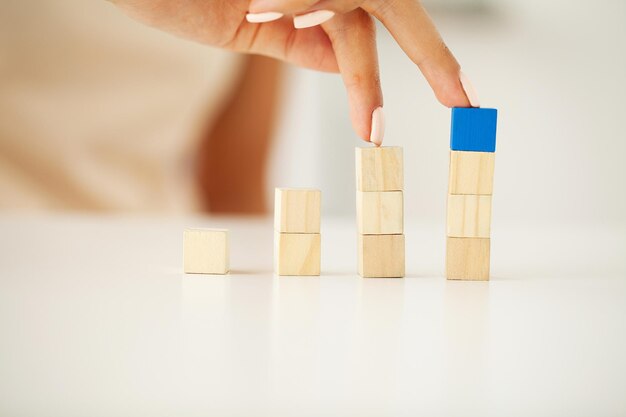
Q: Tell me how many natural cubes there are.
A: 9